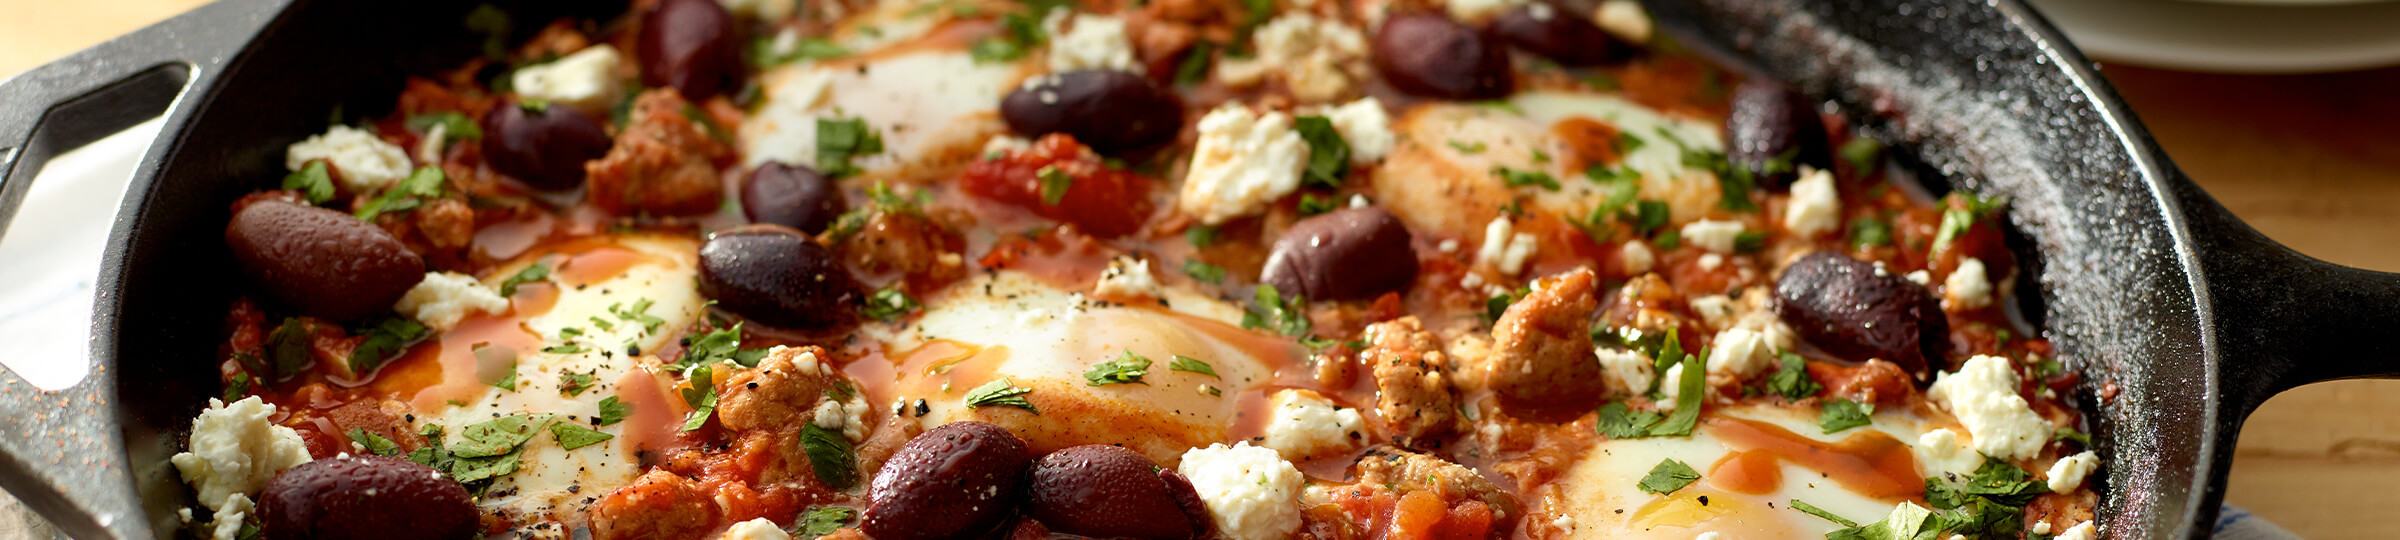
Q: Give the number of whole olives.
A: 14